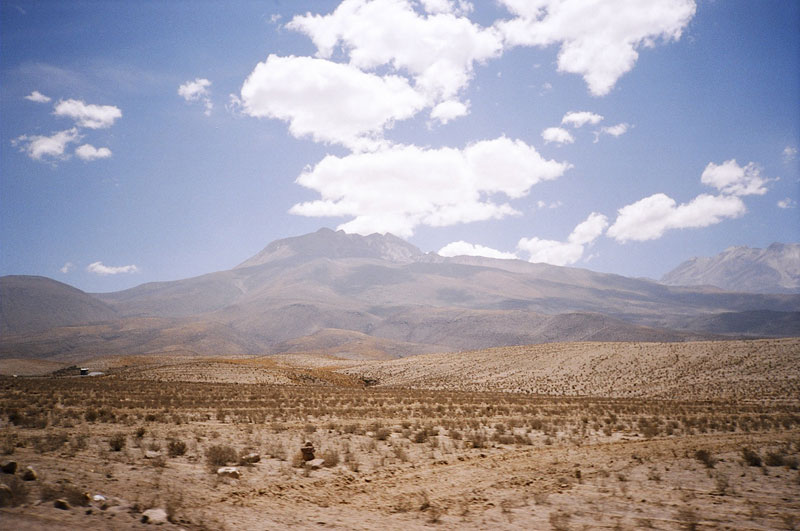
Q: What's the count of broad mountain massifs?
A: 2